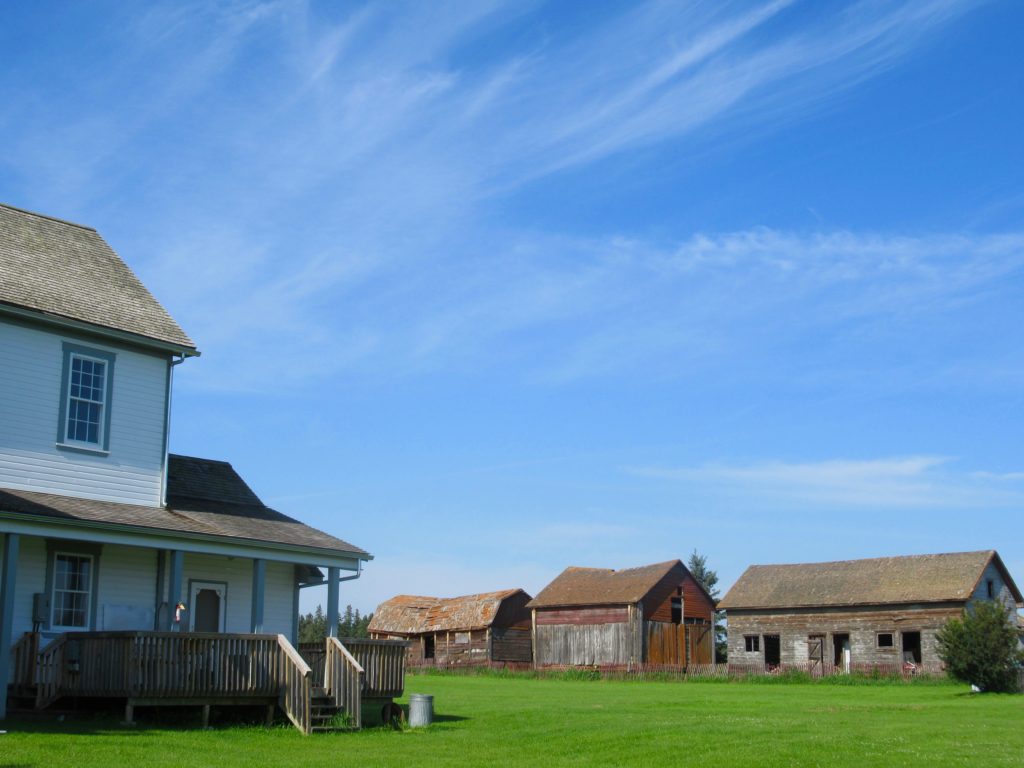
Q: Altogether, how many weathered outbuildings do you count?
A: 3